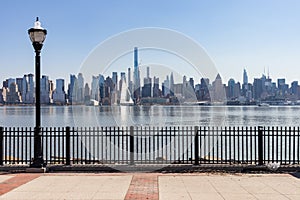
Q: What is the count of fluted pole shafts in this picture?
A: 1